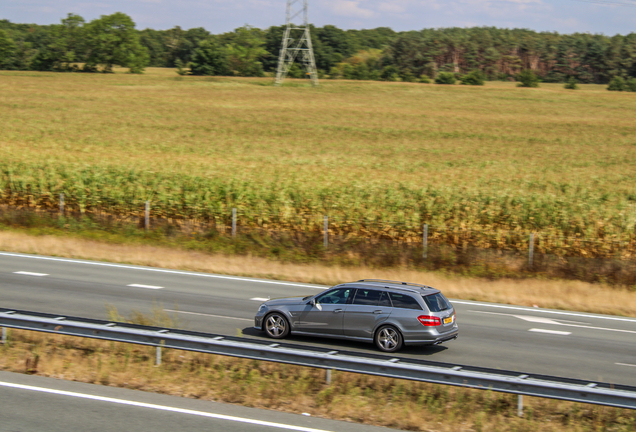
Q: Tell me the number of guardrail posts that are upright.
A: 4